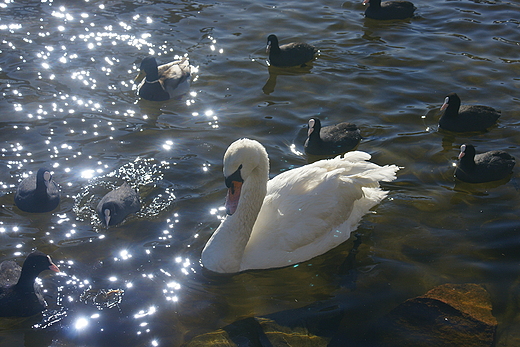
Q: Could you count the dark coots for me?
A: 8